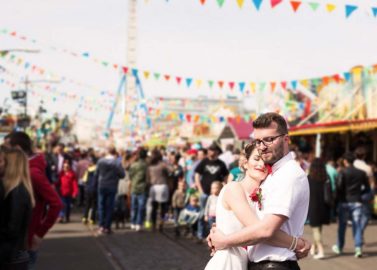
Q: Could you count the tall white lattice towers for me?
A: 1